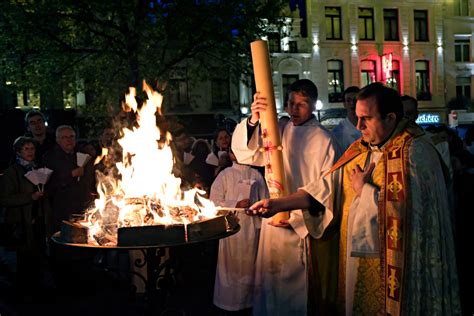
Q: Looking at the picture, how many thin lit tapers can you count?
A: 1